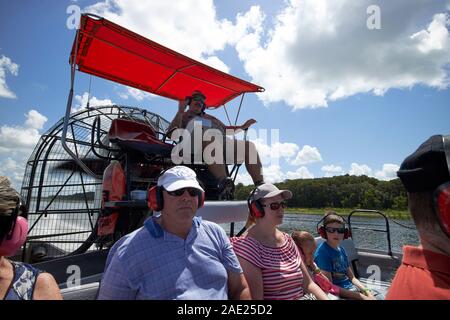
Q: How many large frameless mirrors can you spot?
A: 0